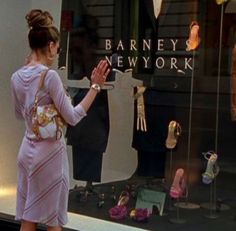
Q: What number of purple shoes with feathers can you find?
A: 2